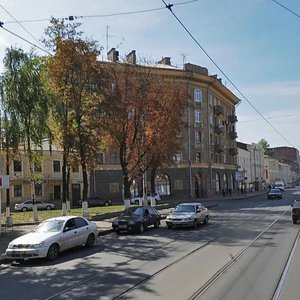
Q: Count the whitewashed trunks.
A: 8